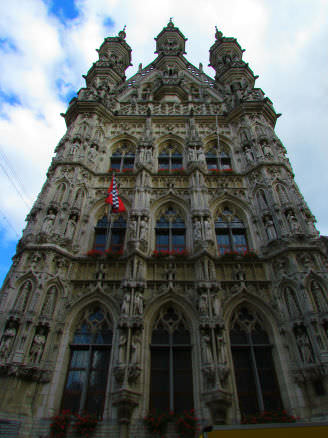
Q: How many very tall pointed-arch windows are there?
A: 3